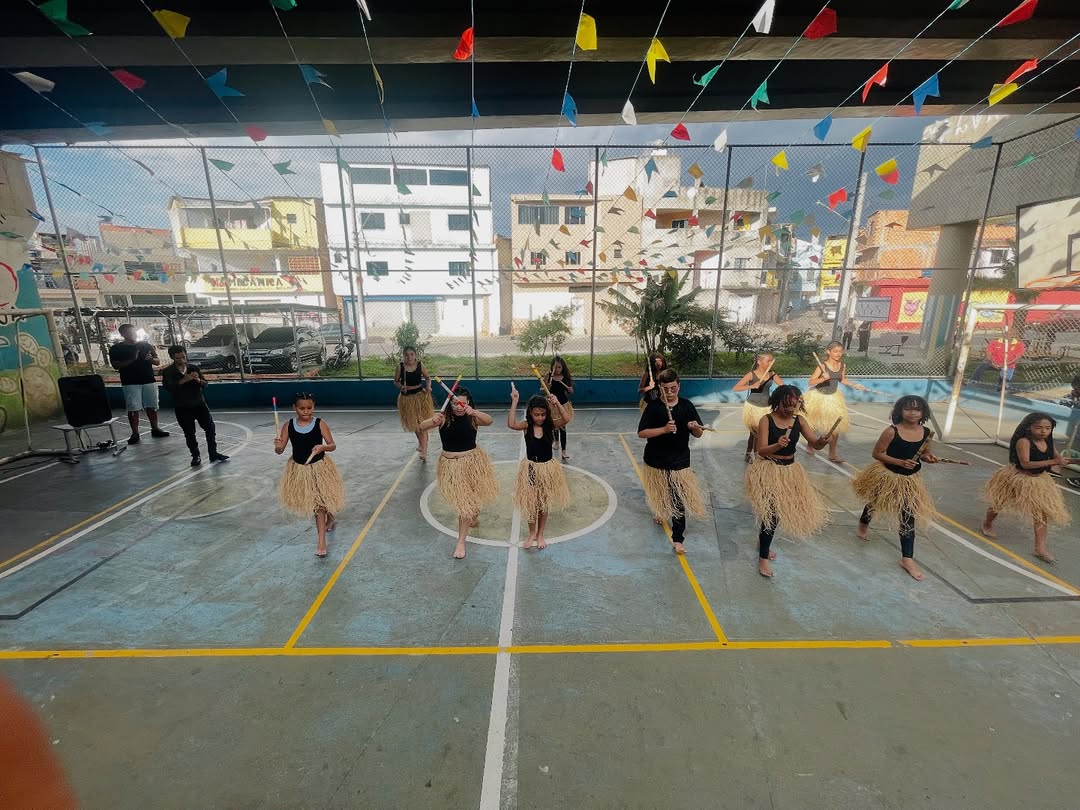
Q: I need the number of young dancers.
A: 12